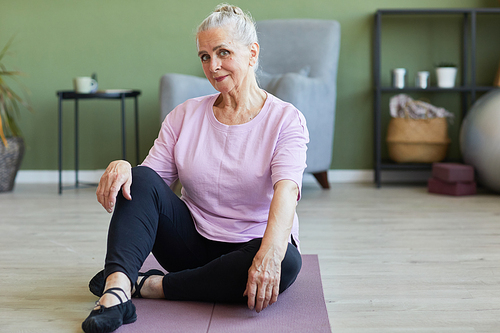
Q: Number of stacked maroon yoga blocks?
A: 2